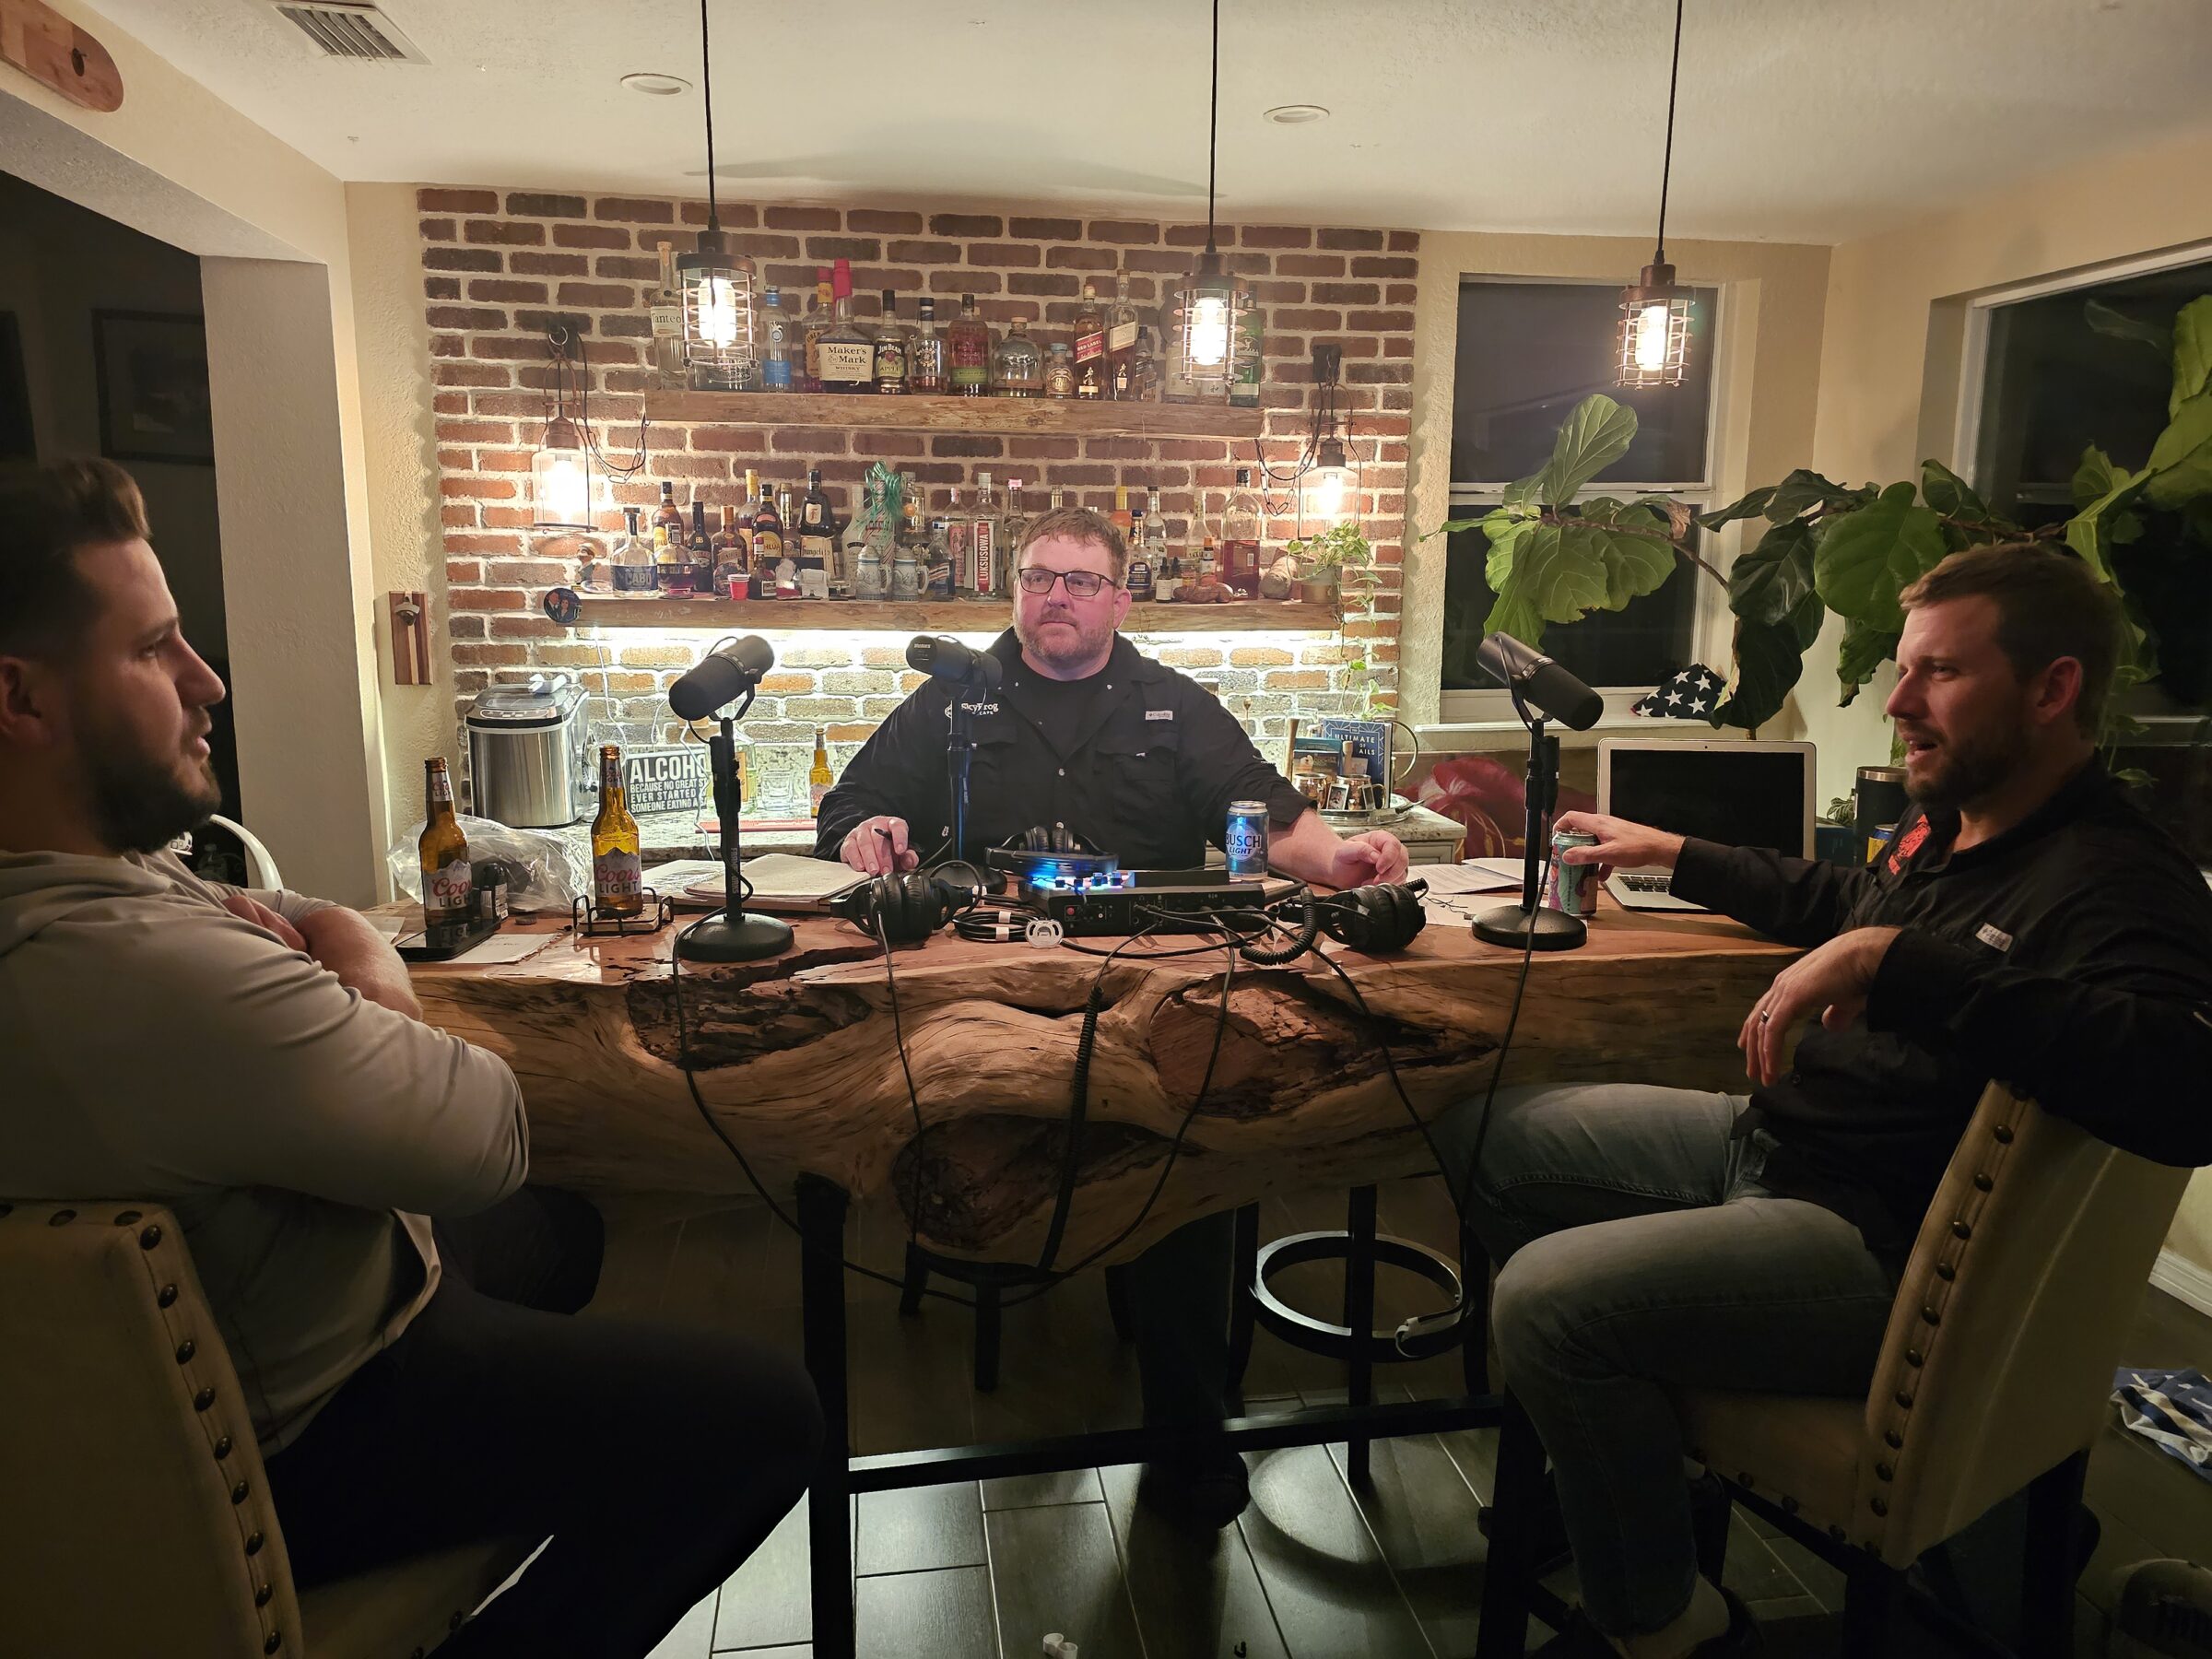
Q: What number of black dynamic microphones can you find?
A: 3